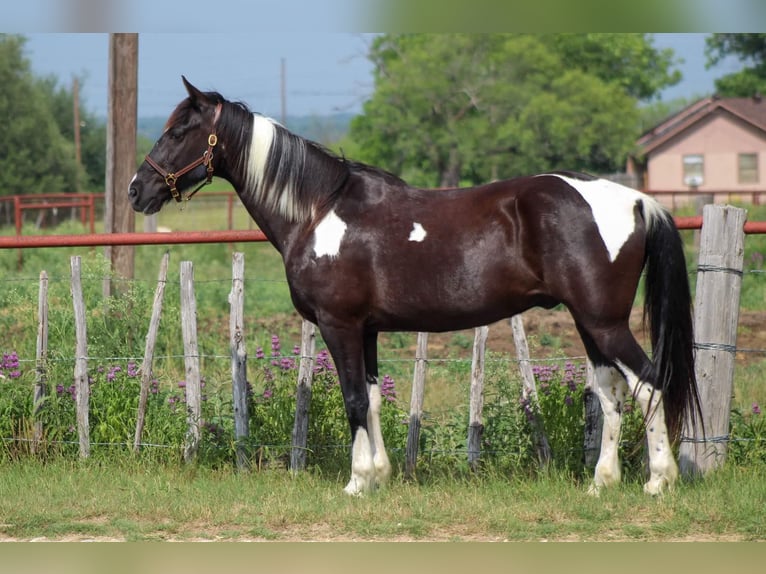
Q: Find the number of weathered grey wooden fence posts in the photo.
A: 11